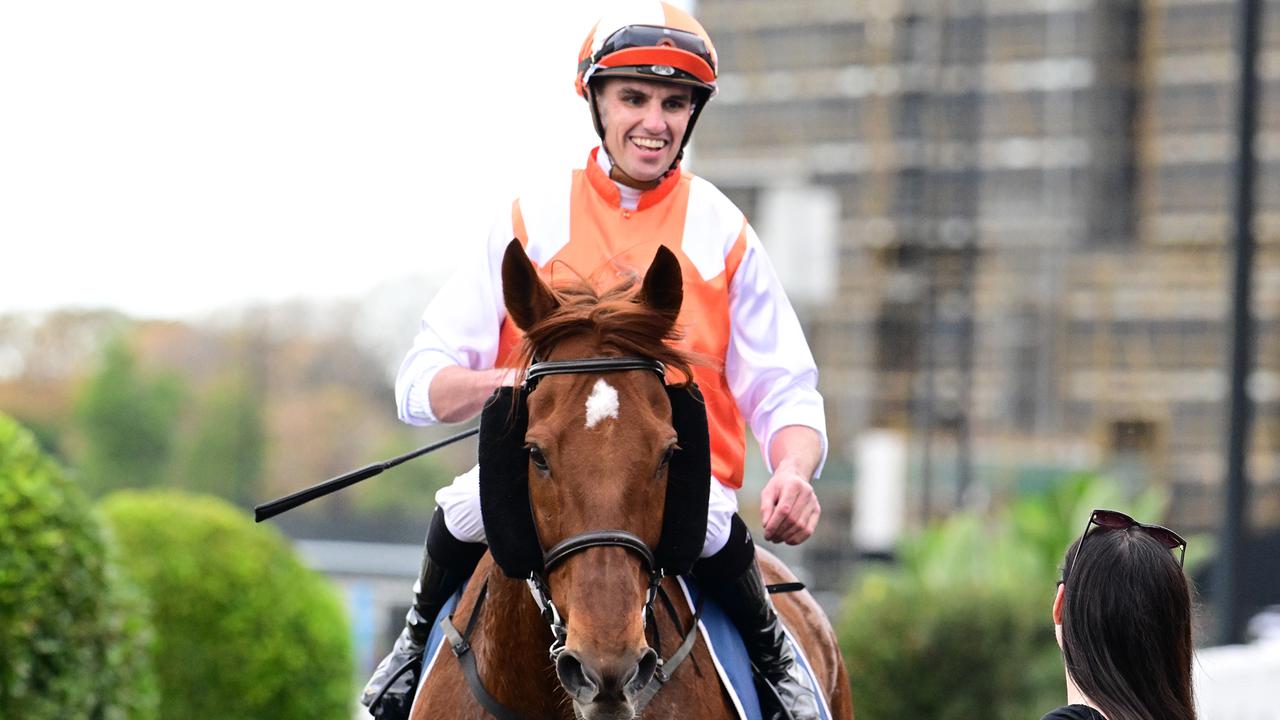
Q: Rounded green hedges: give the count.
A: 2